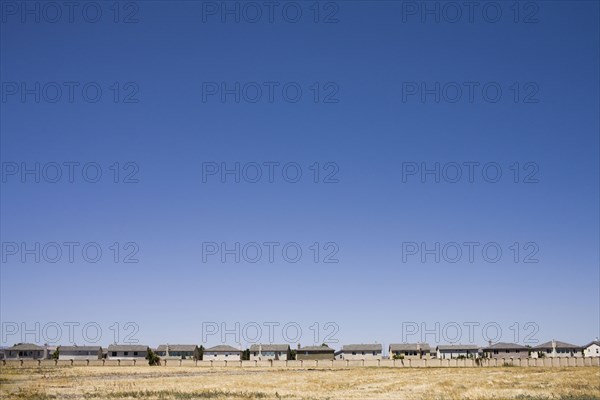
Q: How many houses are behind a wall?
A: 13